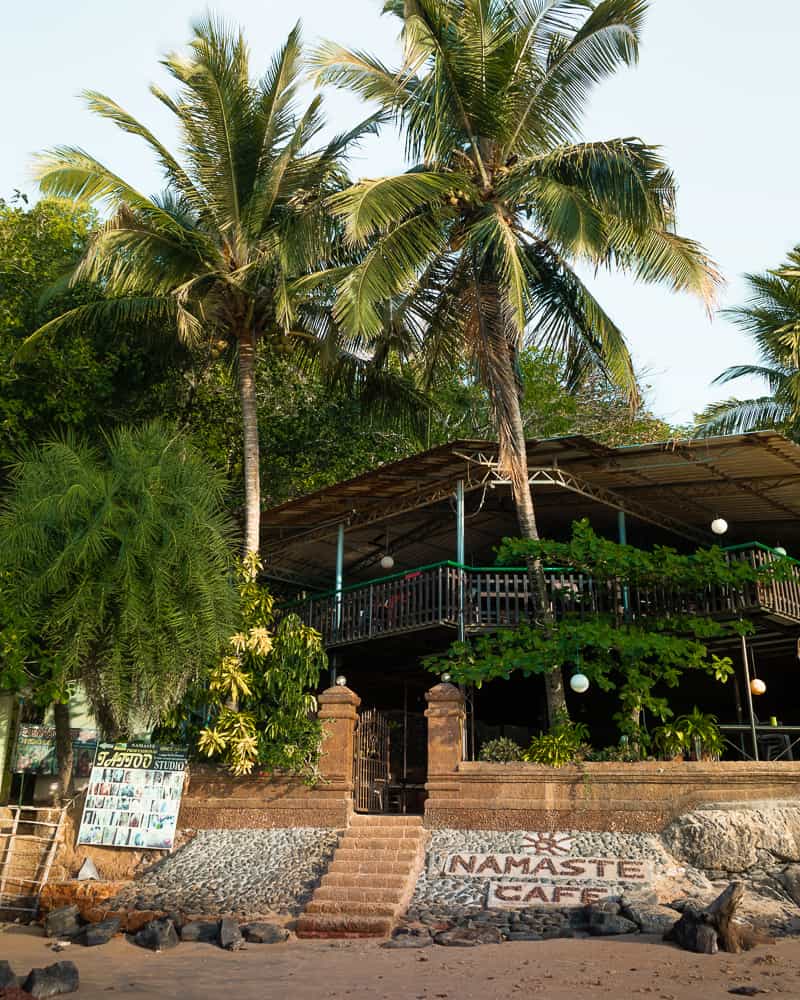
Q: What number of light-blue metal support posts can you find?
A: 3